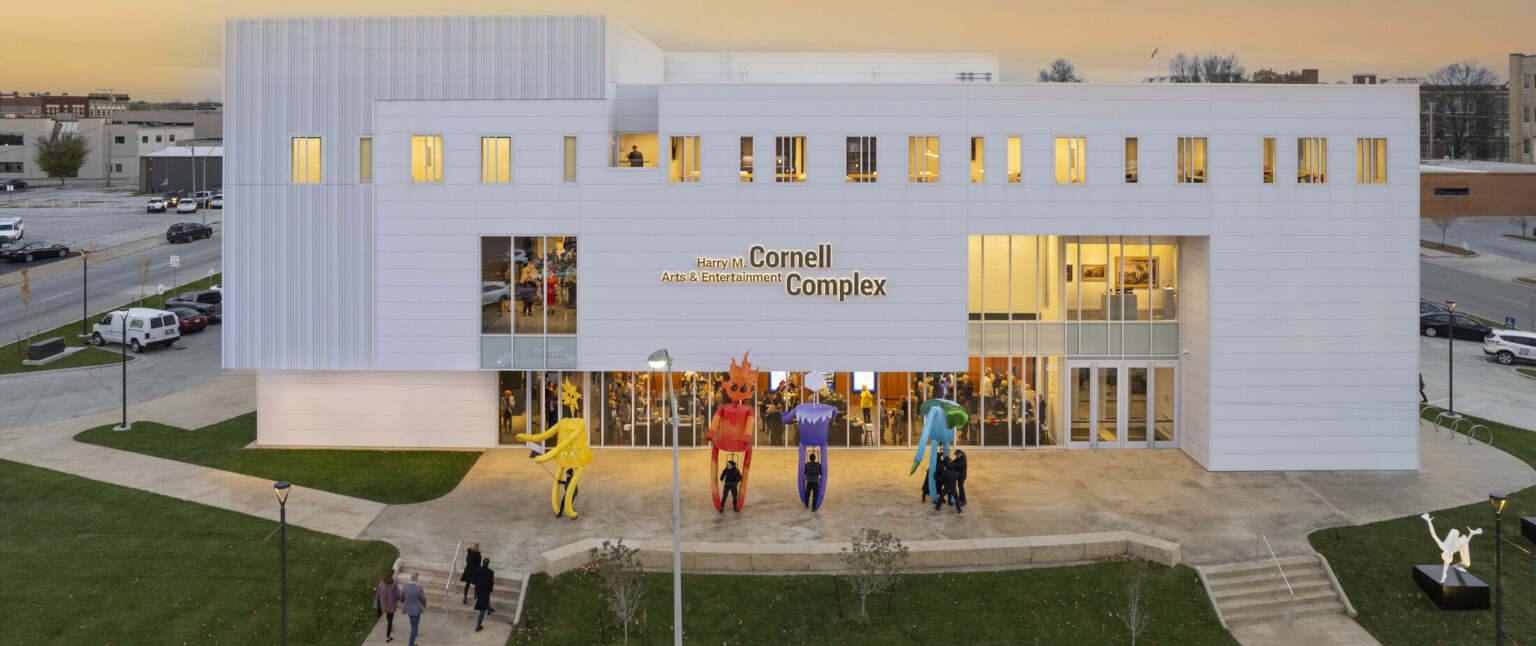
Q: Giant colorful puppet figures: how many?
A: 4